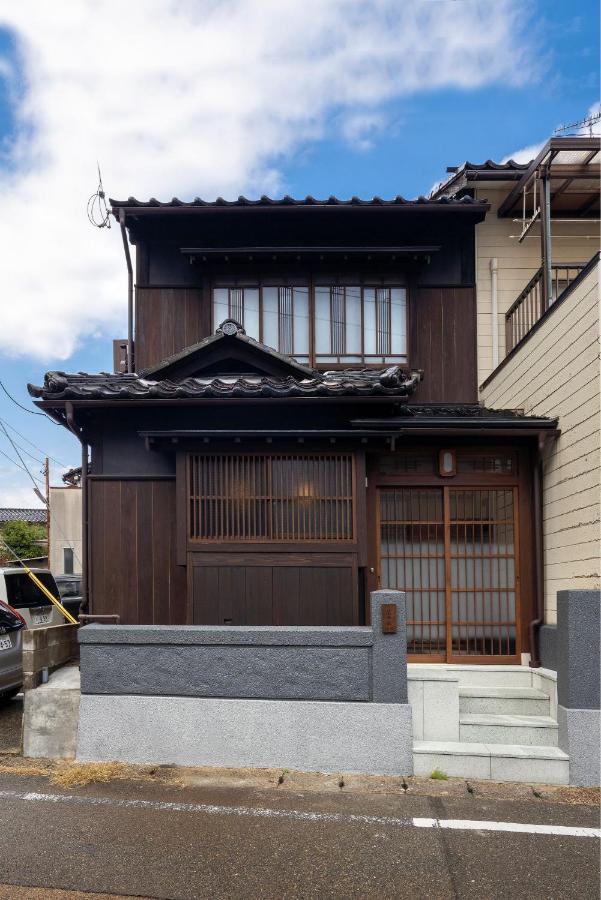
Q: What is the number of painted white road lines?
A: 1